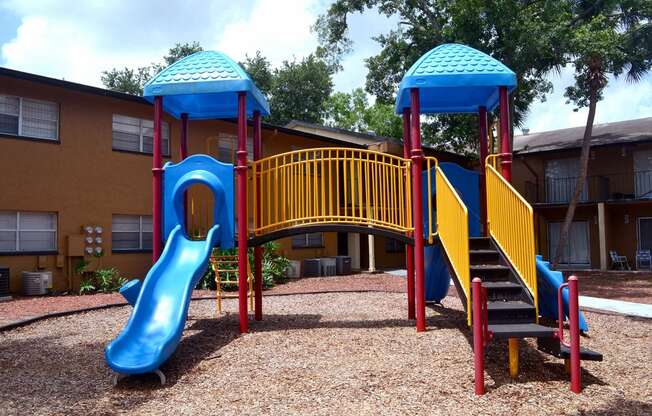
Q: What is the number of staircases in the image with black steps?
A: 1